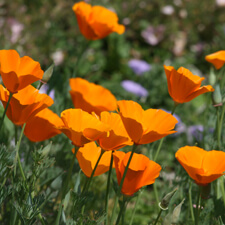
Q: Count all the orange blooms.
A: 13